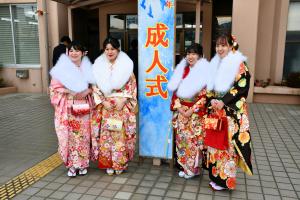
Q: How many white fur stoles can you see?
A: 4